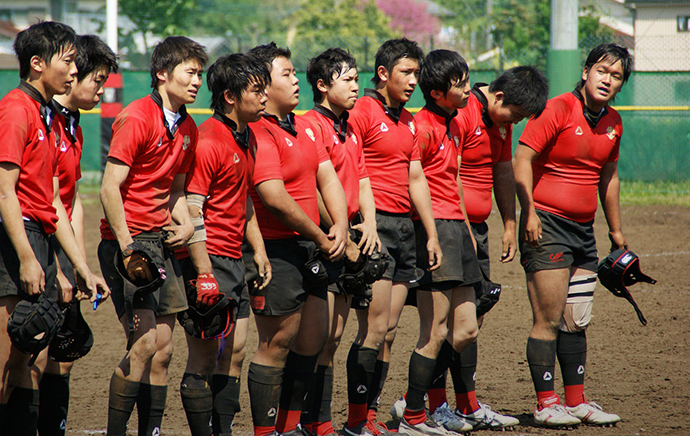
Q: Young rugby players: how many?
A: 10